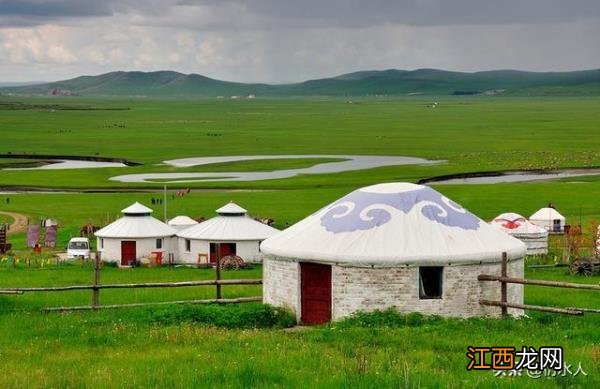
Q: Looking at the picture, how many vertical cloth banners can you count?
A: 2